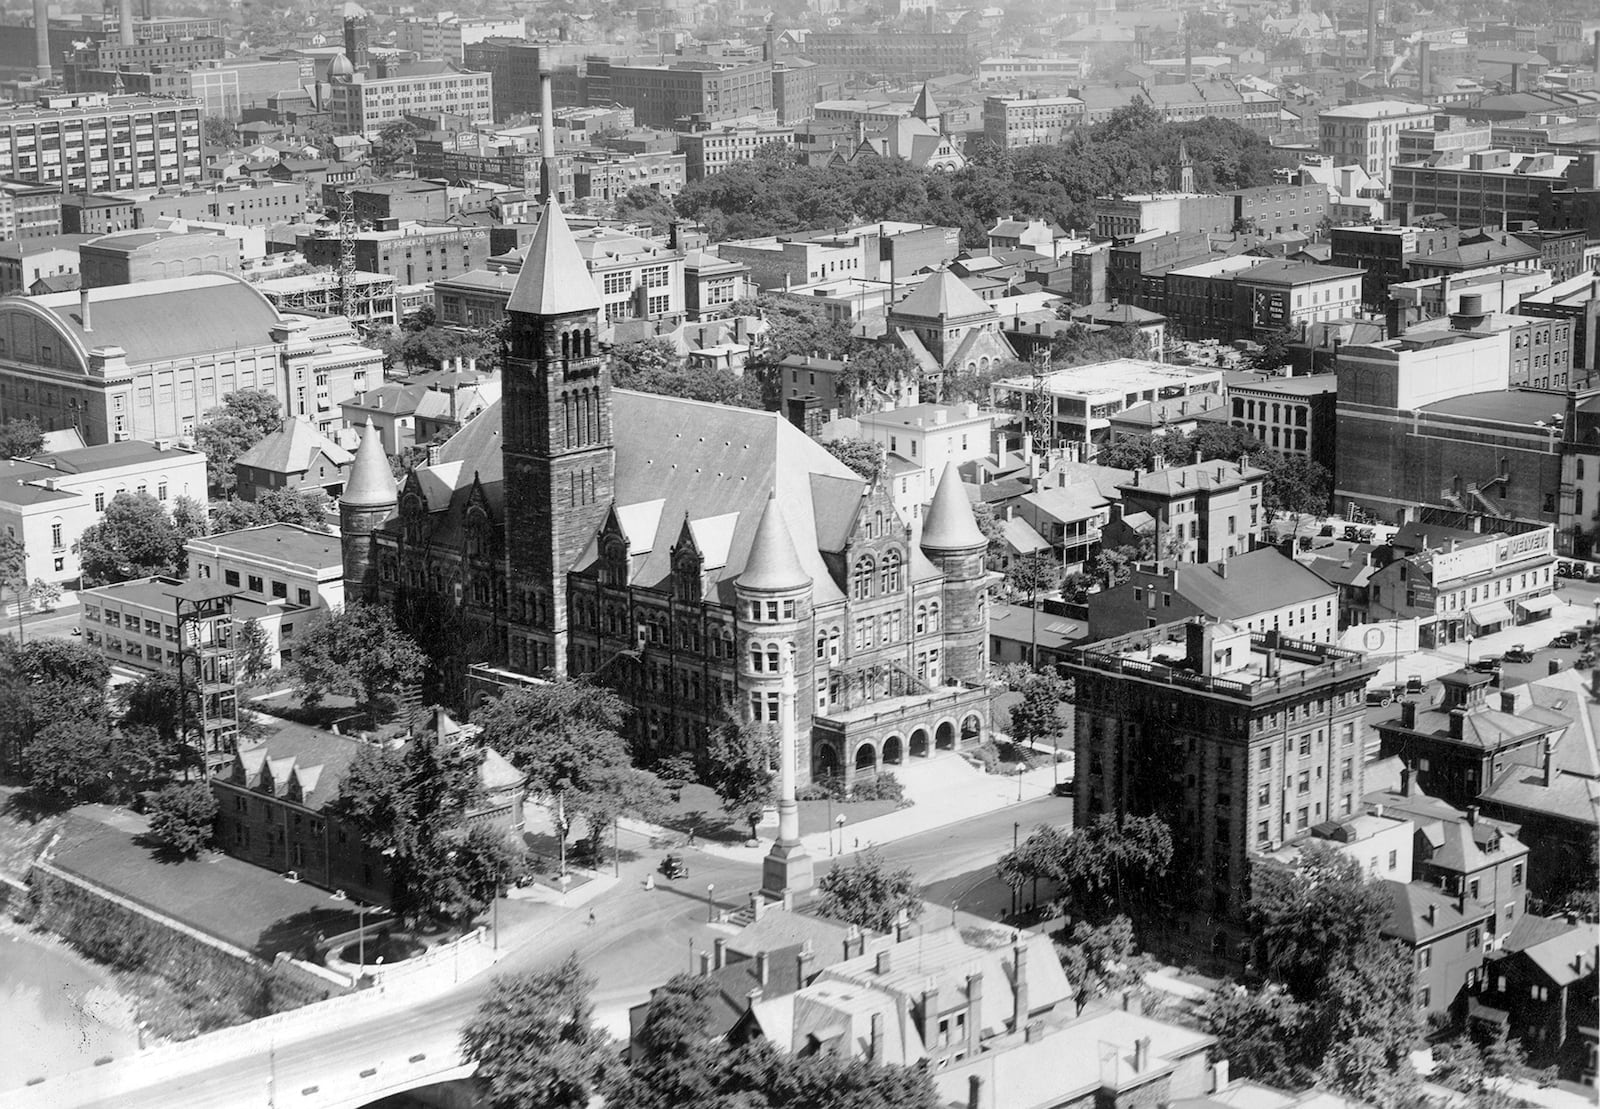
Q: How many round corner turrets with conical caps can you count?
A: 3